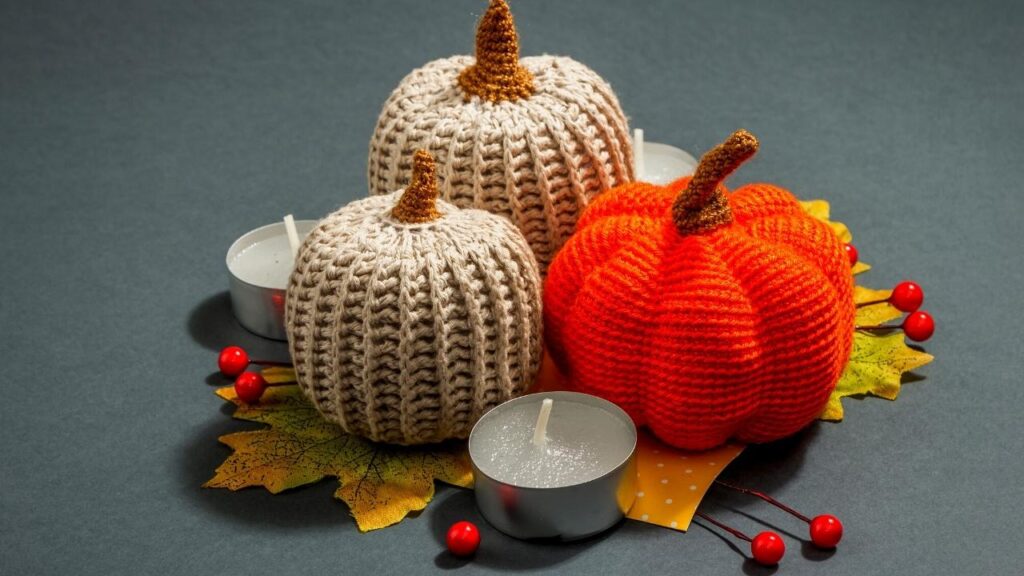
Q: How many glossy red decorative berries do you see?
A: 8